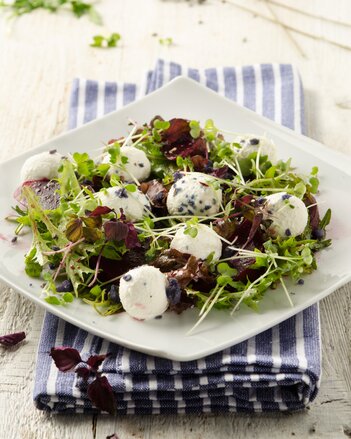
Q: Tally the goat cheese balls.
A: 8